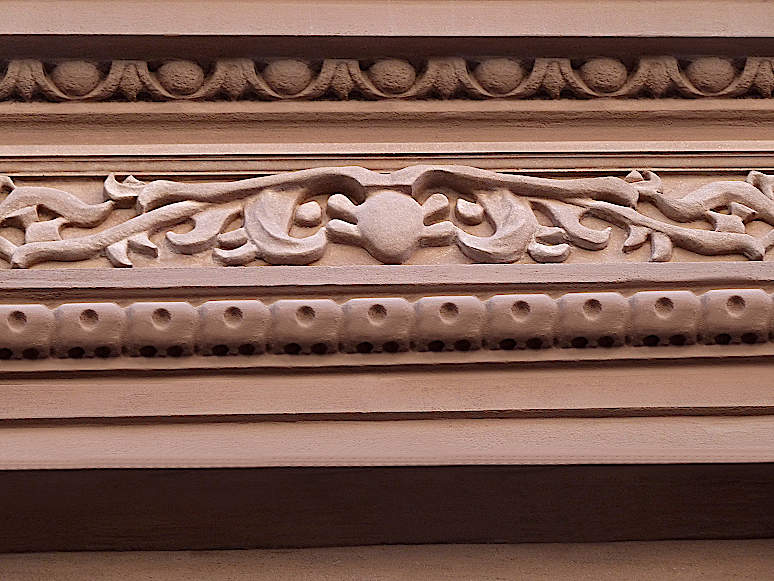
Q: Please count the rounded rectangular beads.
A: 11